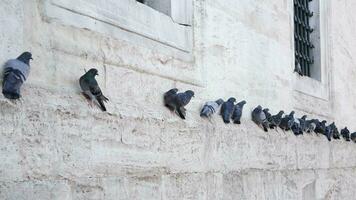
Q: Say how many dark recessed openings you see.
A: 2